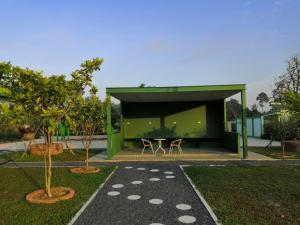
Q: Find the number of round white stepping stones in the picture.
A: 14